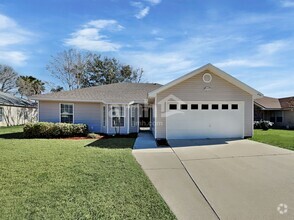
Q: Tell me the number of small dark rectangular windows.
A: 7